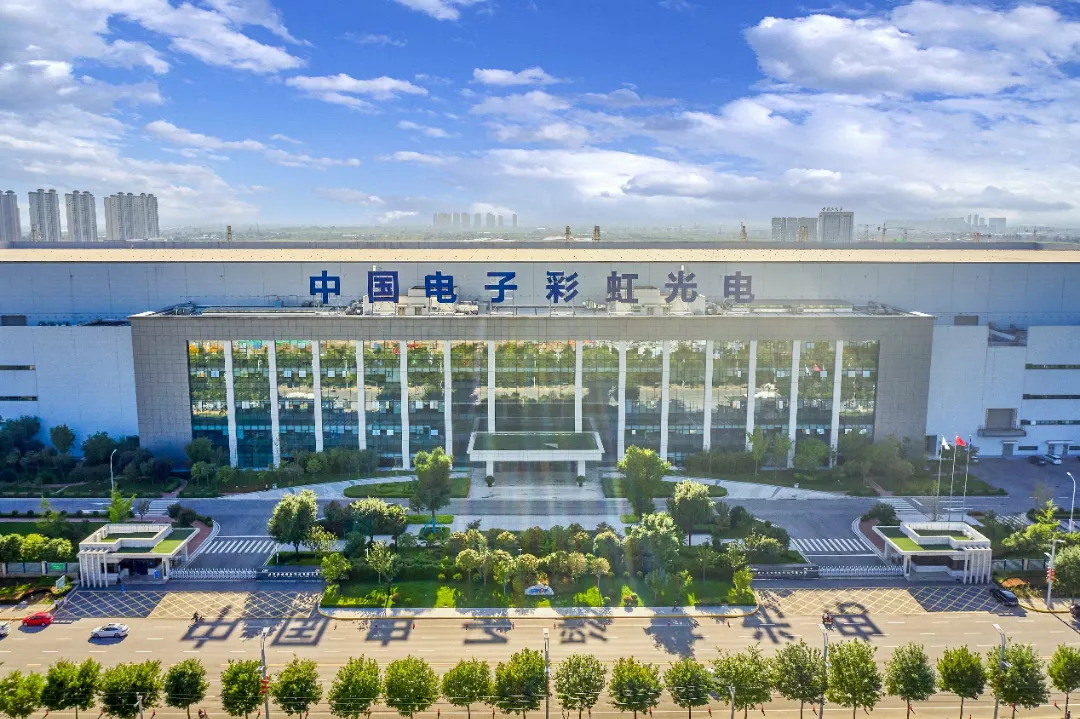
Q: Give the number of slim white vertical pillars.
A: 14